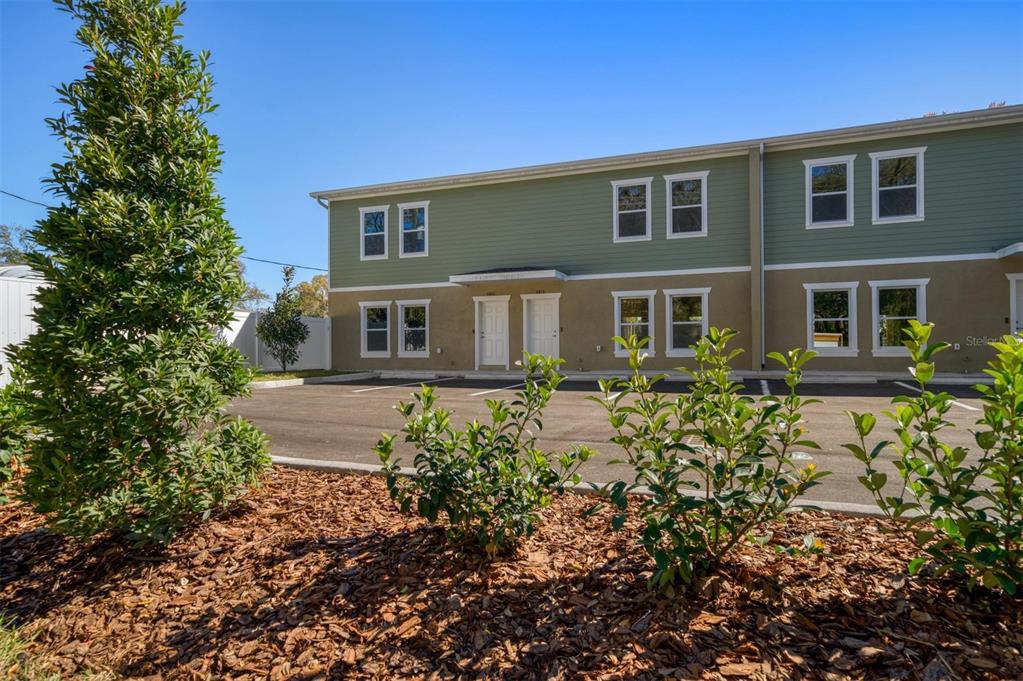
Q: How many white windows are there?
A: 12